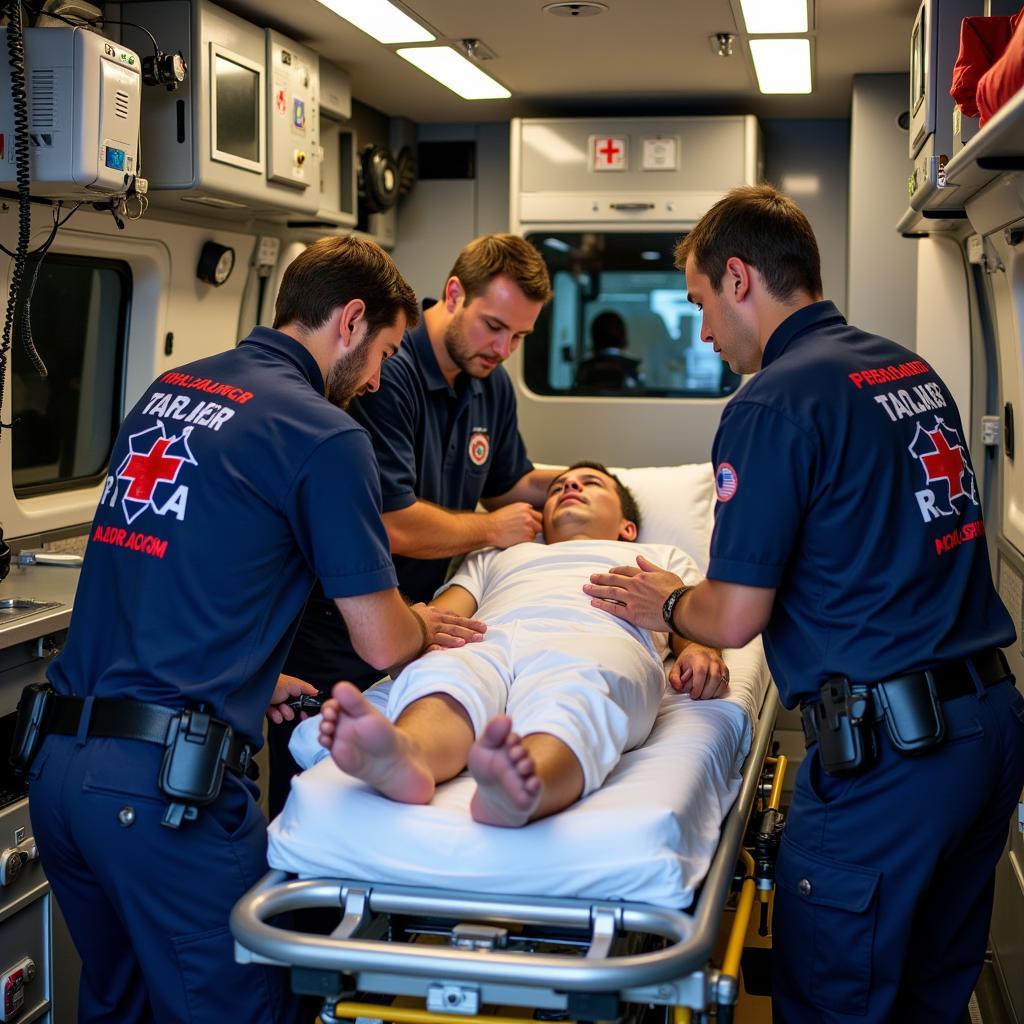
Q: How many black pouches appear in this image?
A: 4